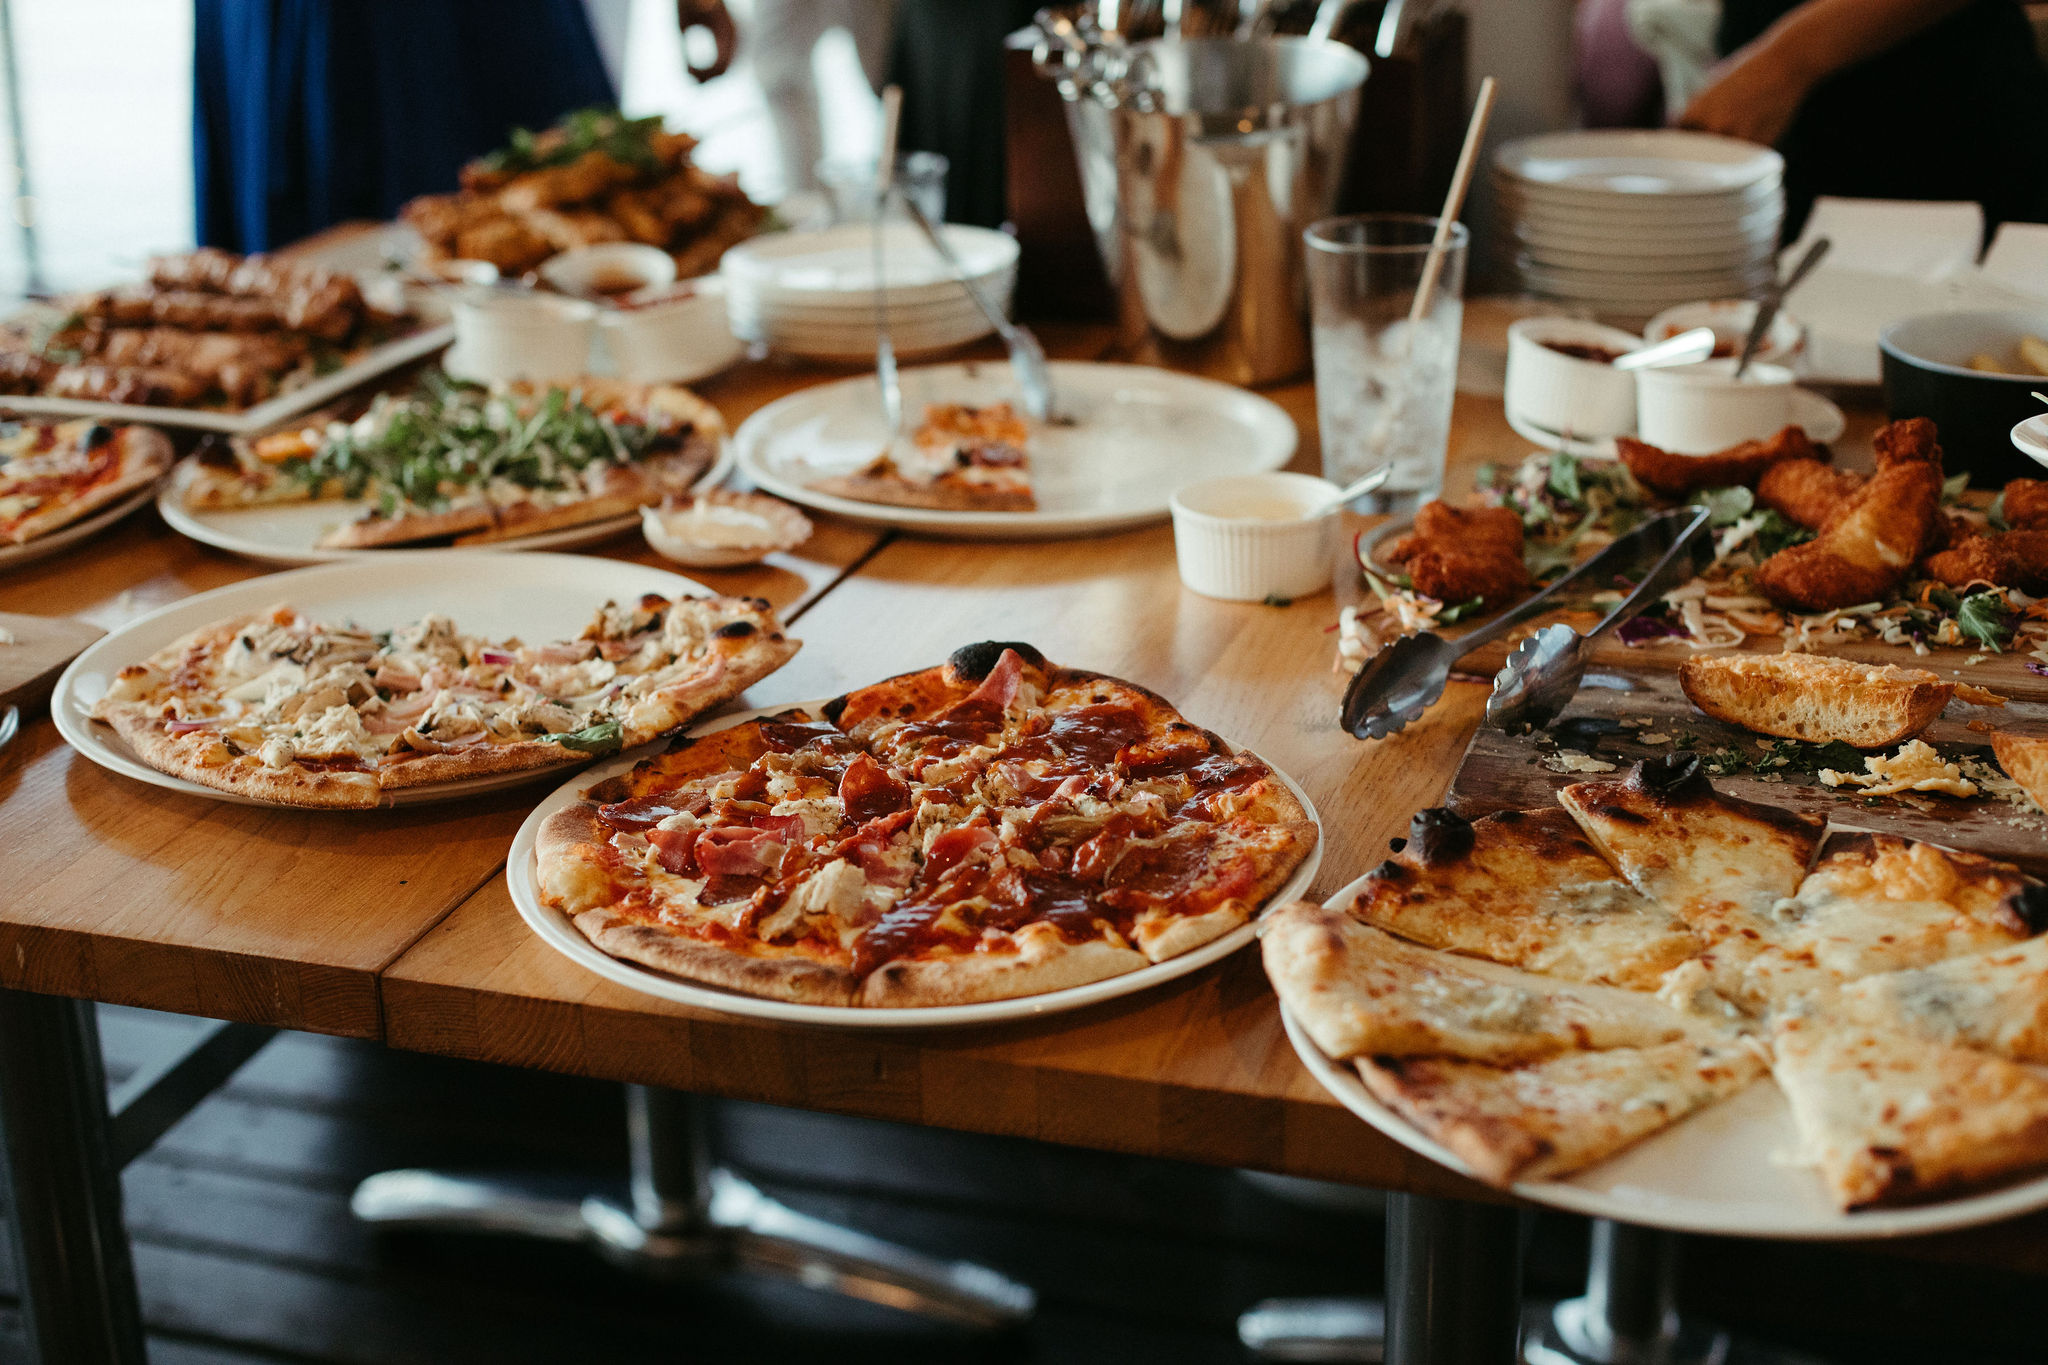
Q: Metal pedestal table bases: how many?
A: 2